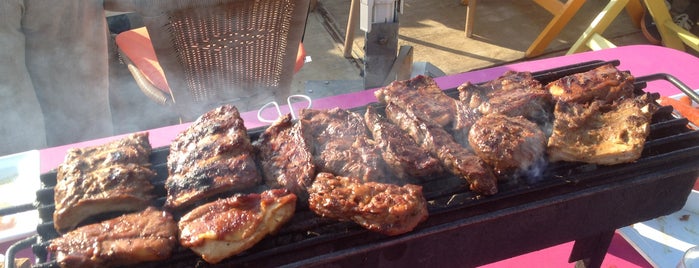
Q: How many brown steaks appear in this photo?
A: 14